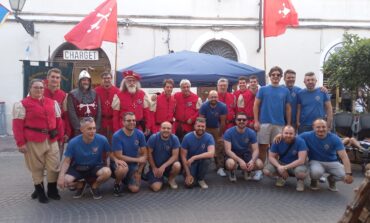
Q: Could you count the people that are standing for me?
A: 14